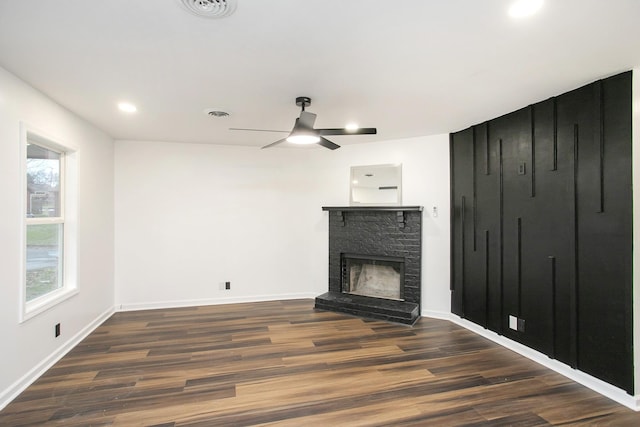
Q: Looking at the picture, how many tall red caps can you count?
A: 0